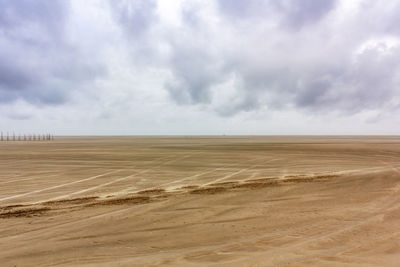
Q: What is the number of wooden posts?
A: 12